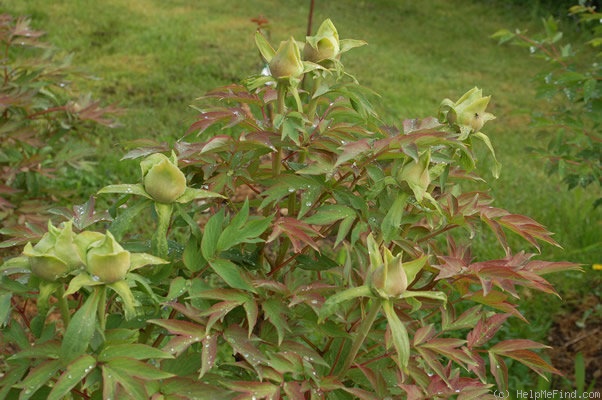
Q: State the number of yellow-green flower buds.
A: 8